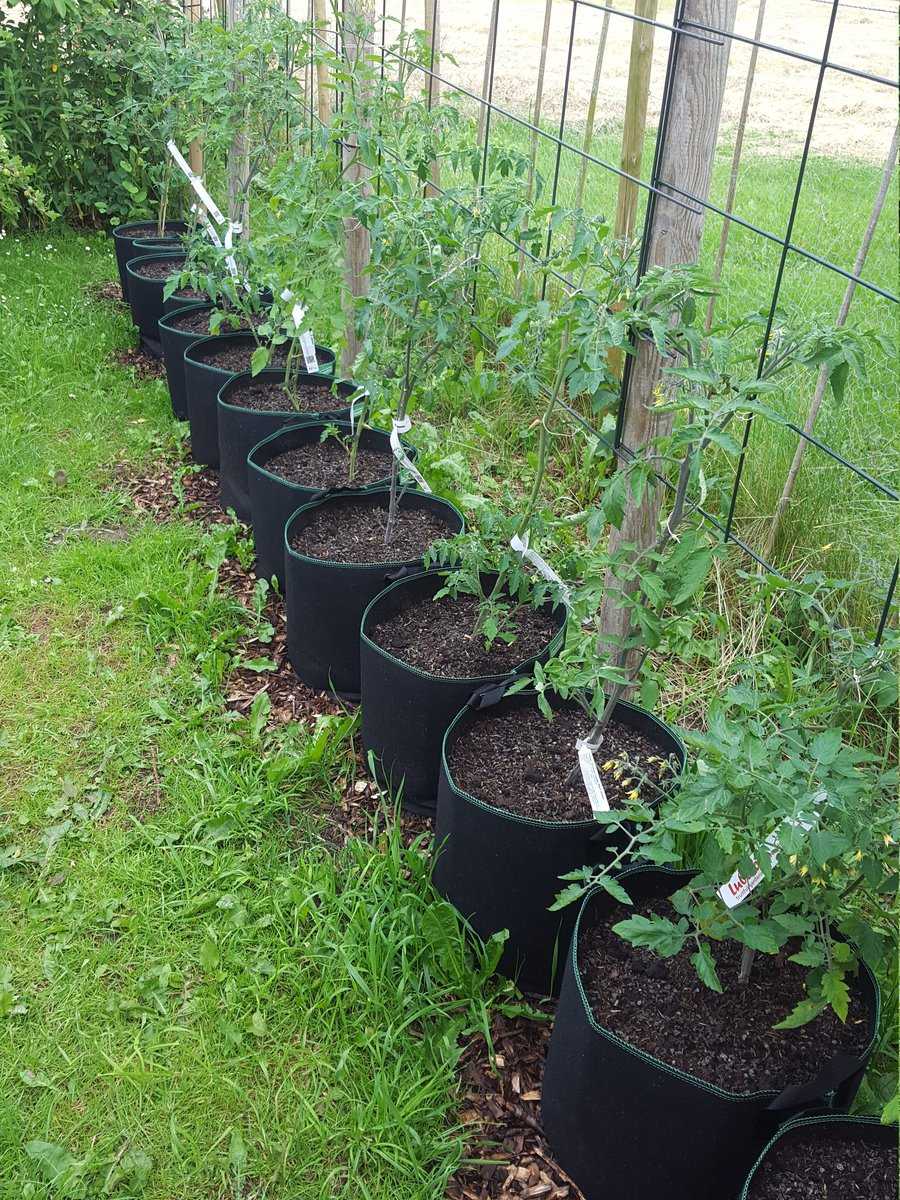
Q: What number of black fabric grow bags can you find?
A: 13